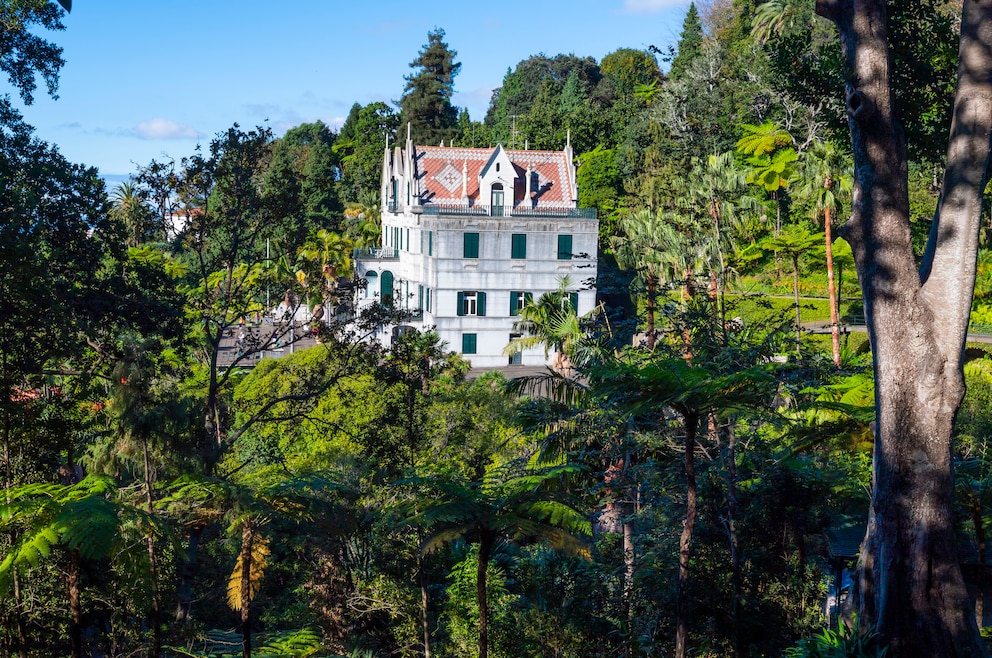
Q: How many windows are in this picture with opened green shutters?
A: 3